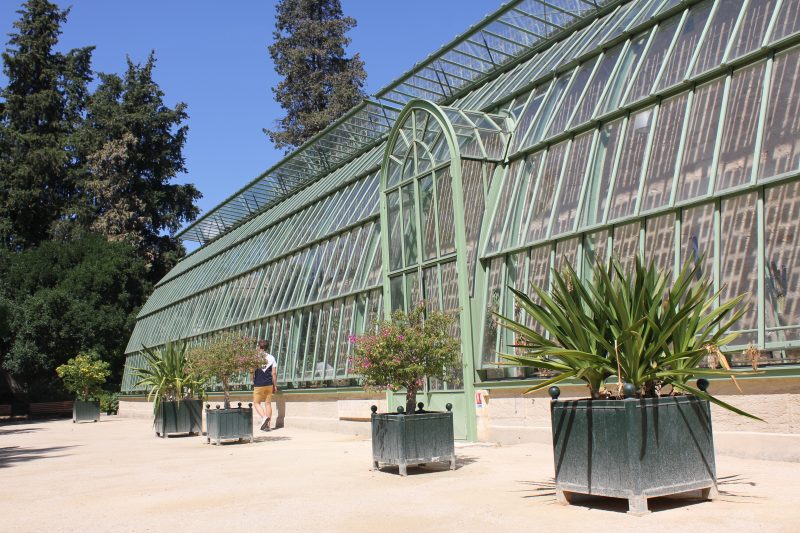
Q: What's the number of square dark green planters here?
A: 5